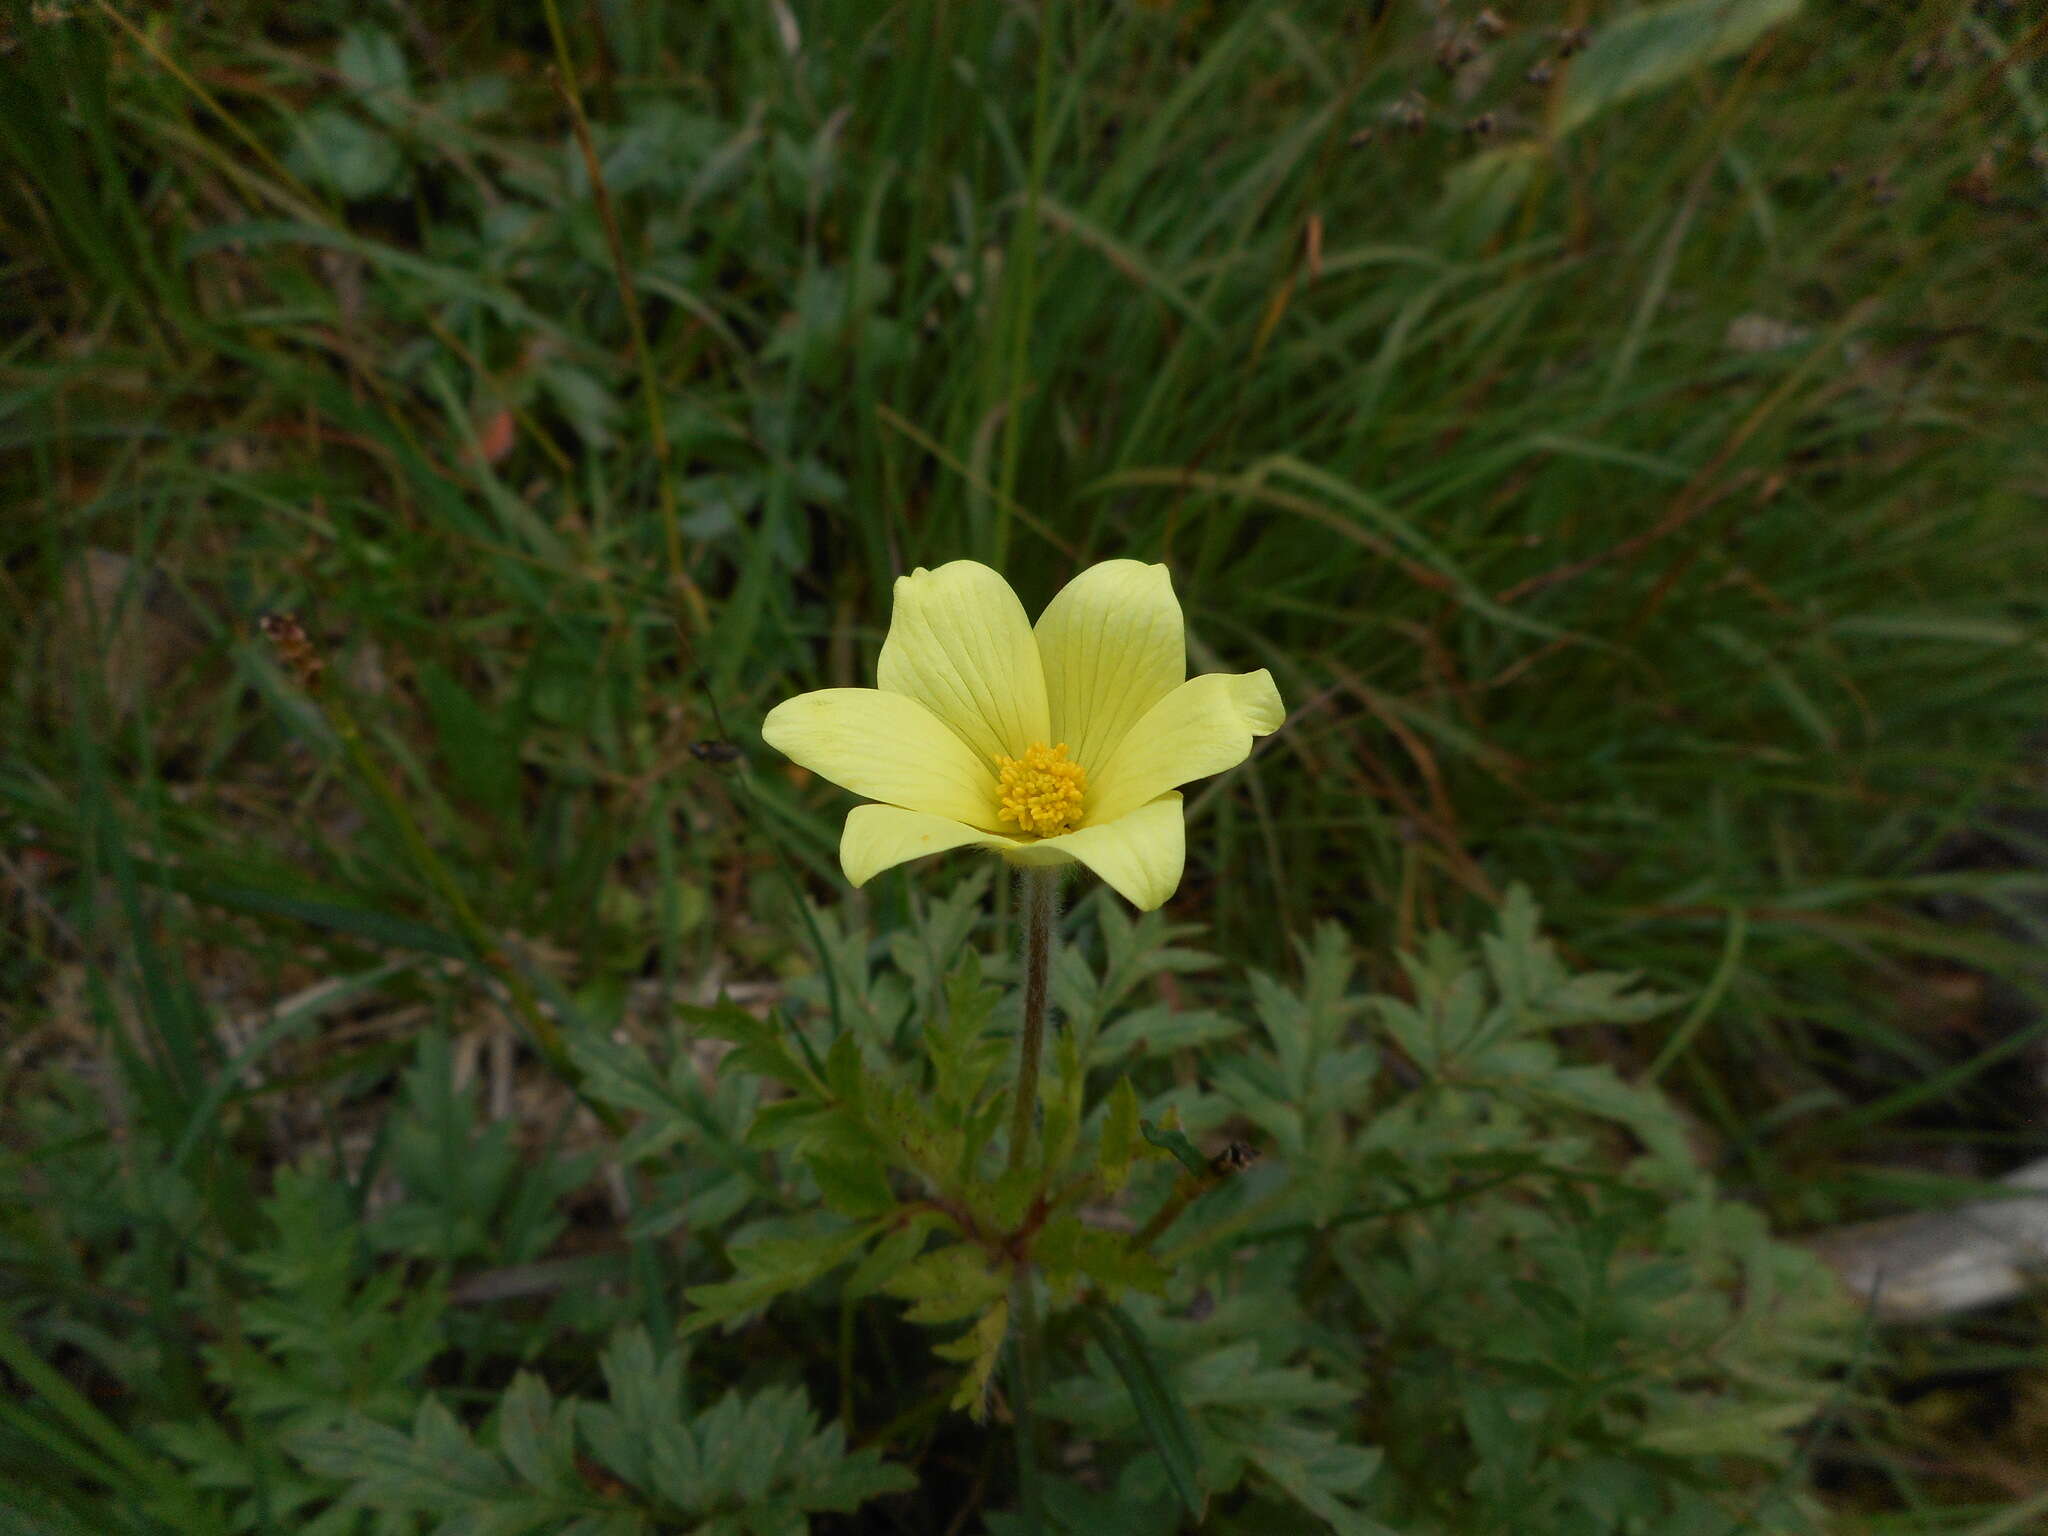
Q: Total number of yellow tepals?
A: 6